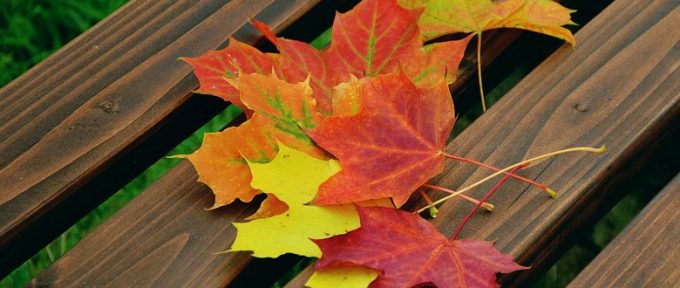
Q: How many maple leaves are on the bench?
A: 6